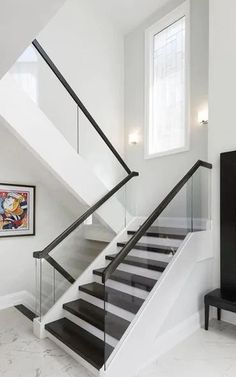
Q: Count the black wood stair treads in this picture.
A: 7